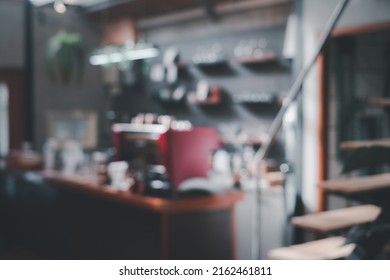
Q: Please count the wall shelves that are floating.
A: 6